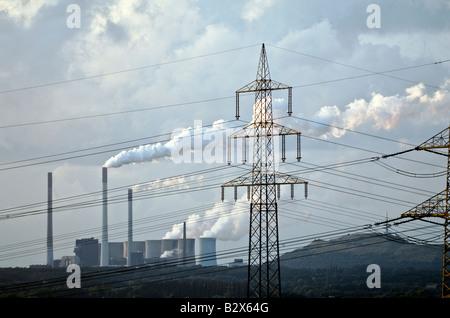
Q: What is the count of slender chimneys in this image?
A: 4